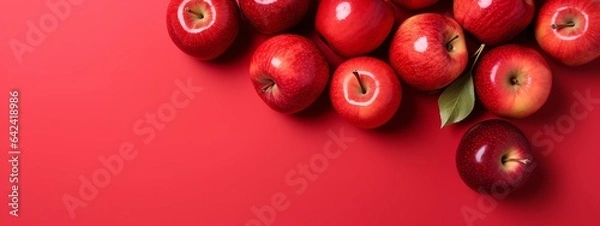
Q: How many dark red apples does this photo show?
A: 1